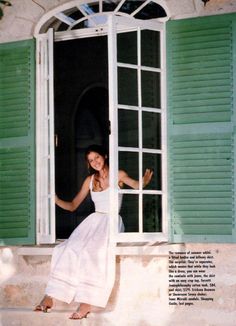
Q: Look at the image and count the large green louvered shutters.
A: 2